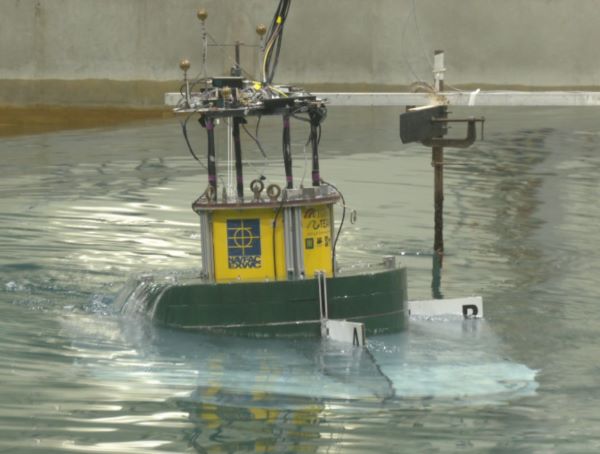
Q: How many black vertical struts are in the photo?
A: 4